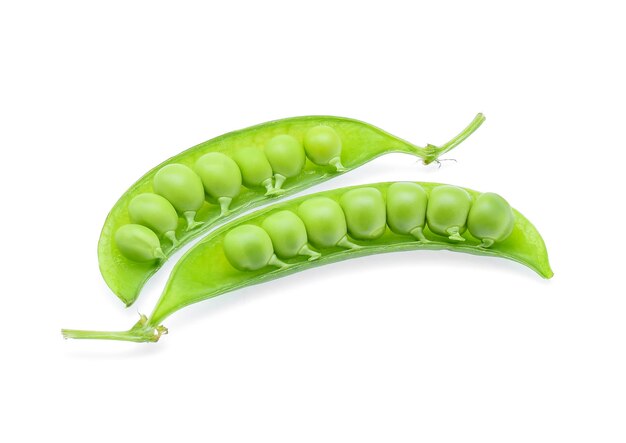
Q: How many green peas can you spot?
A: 14